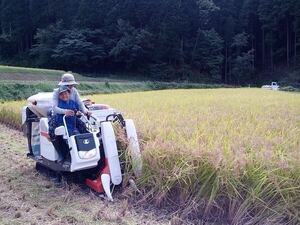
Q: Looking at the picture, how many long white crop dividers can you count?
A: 2